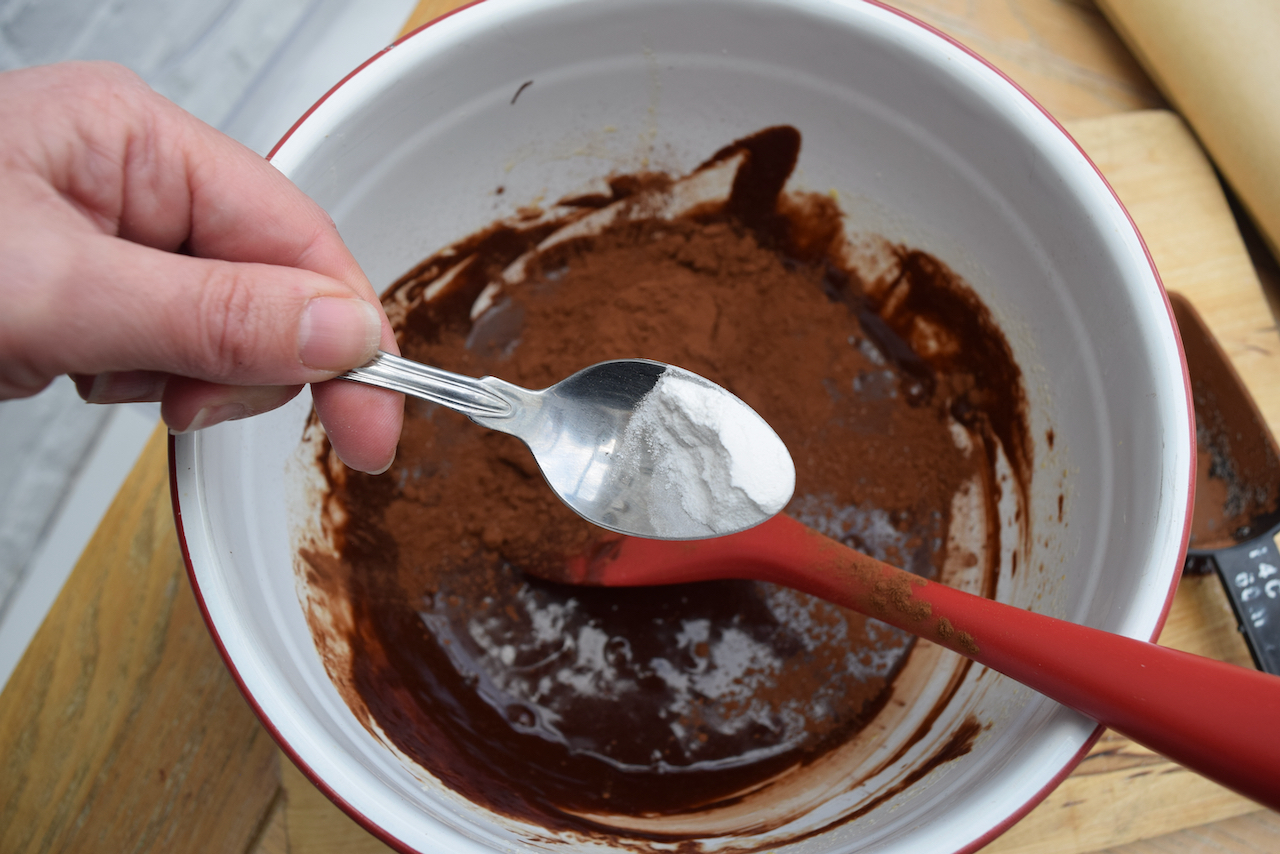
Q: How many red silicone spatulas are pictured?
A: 1